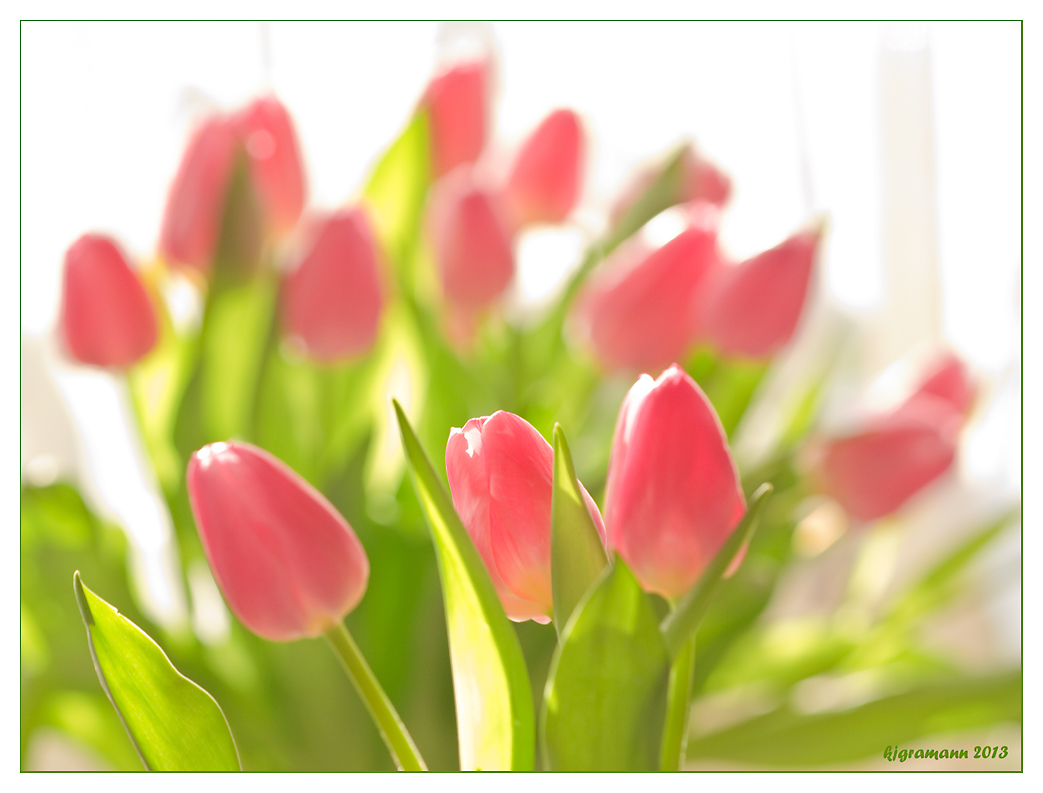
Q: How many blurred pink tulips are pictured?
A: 12